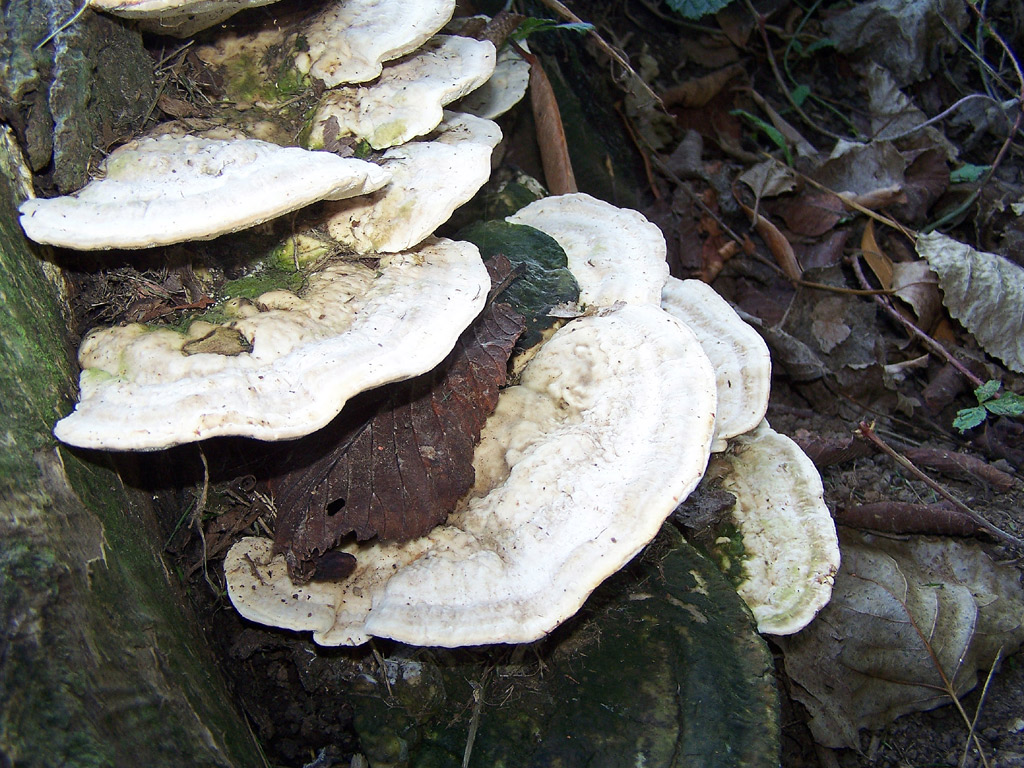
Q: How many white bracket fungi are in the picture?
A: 11